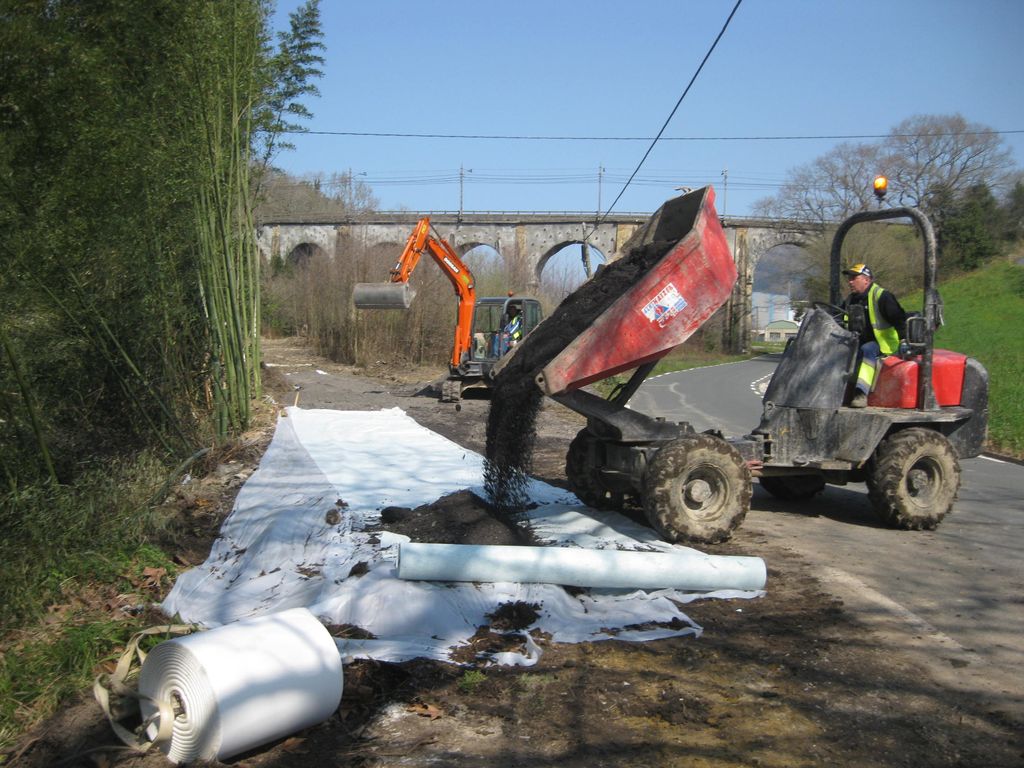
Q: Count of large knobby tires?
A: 4